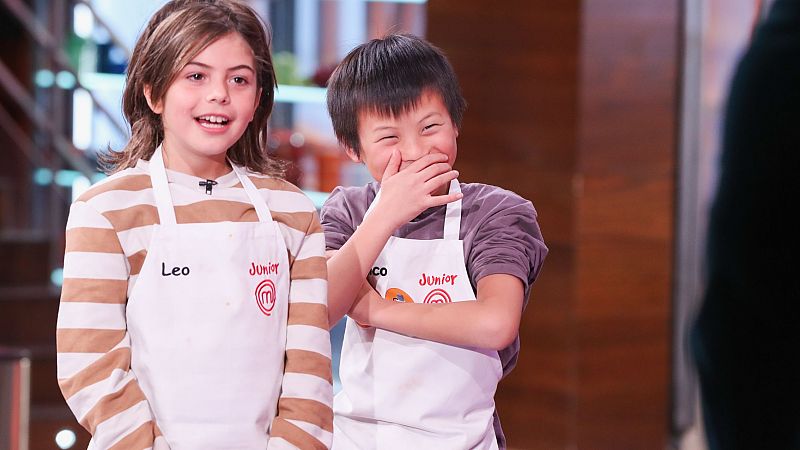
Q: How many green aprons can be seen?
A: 0